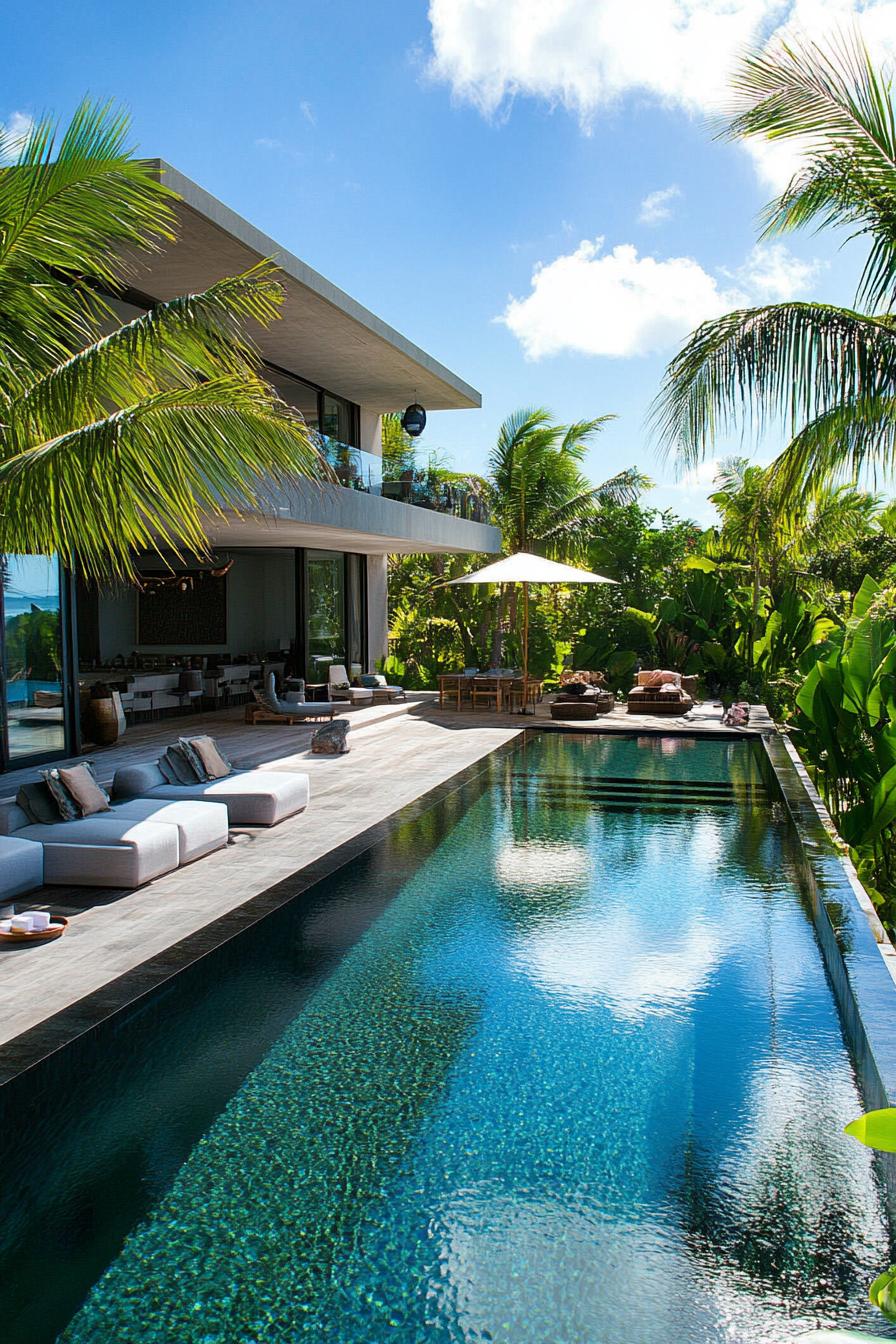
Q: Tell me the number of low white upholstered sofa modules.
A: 4